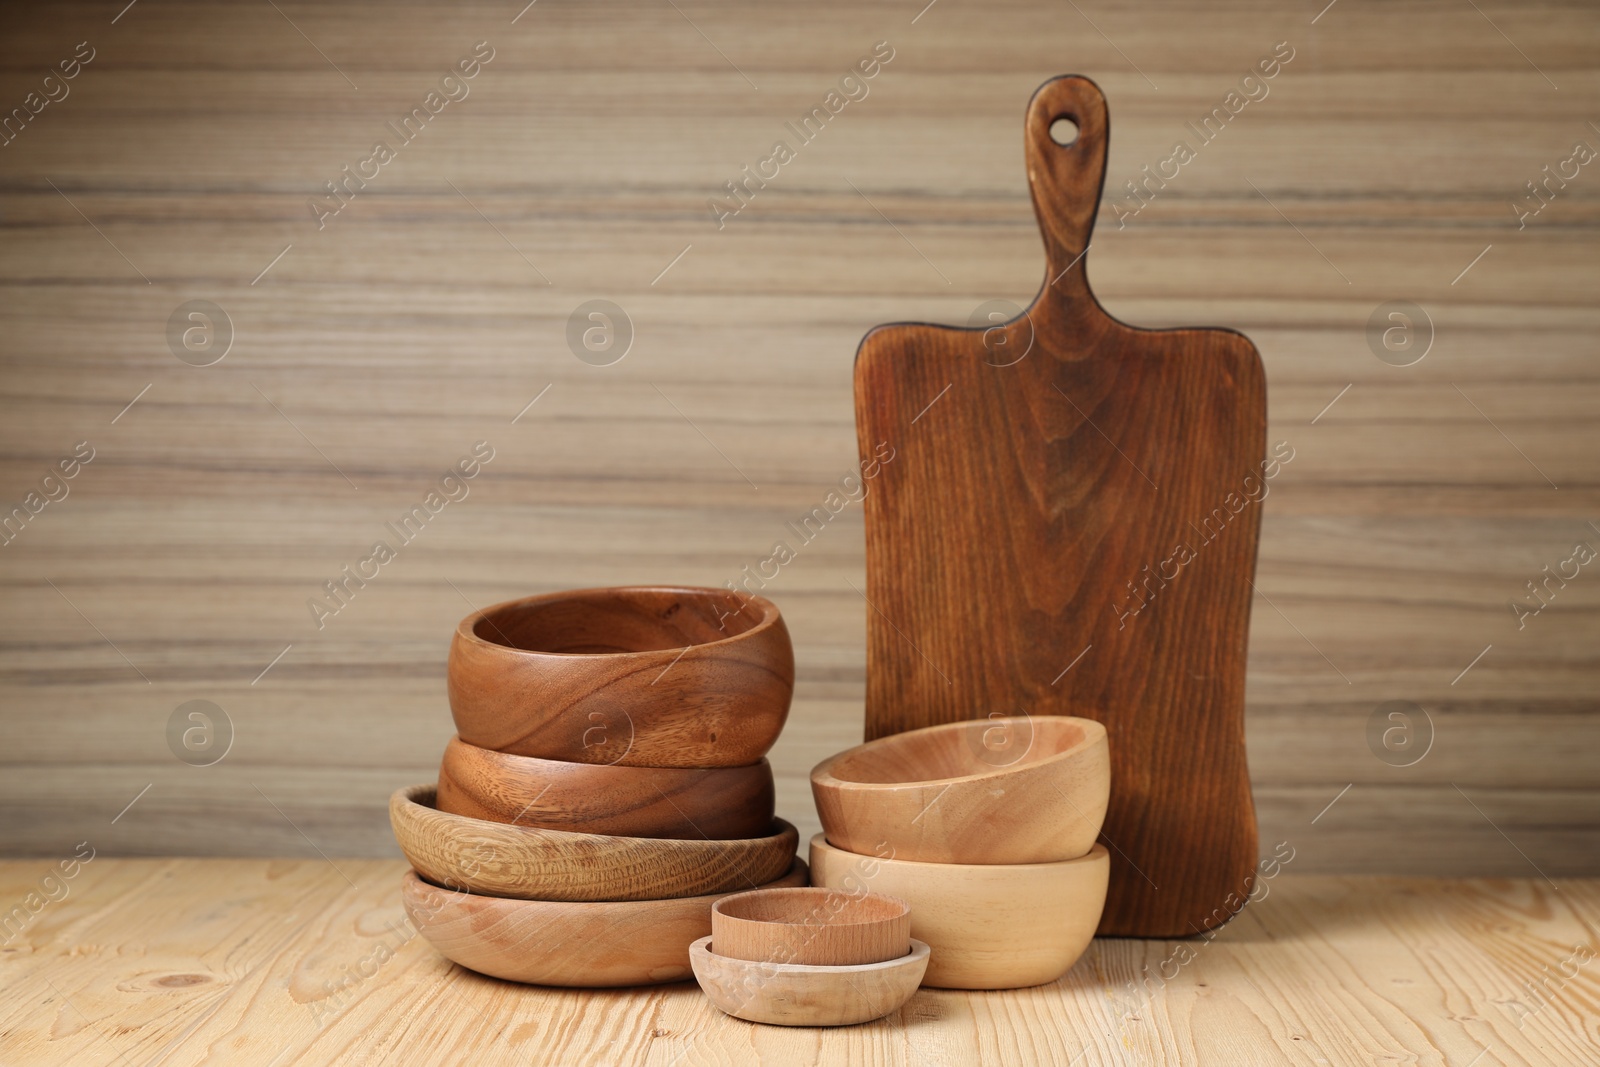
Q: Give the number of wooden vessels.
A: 8